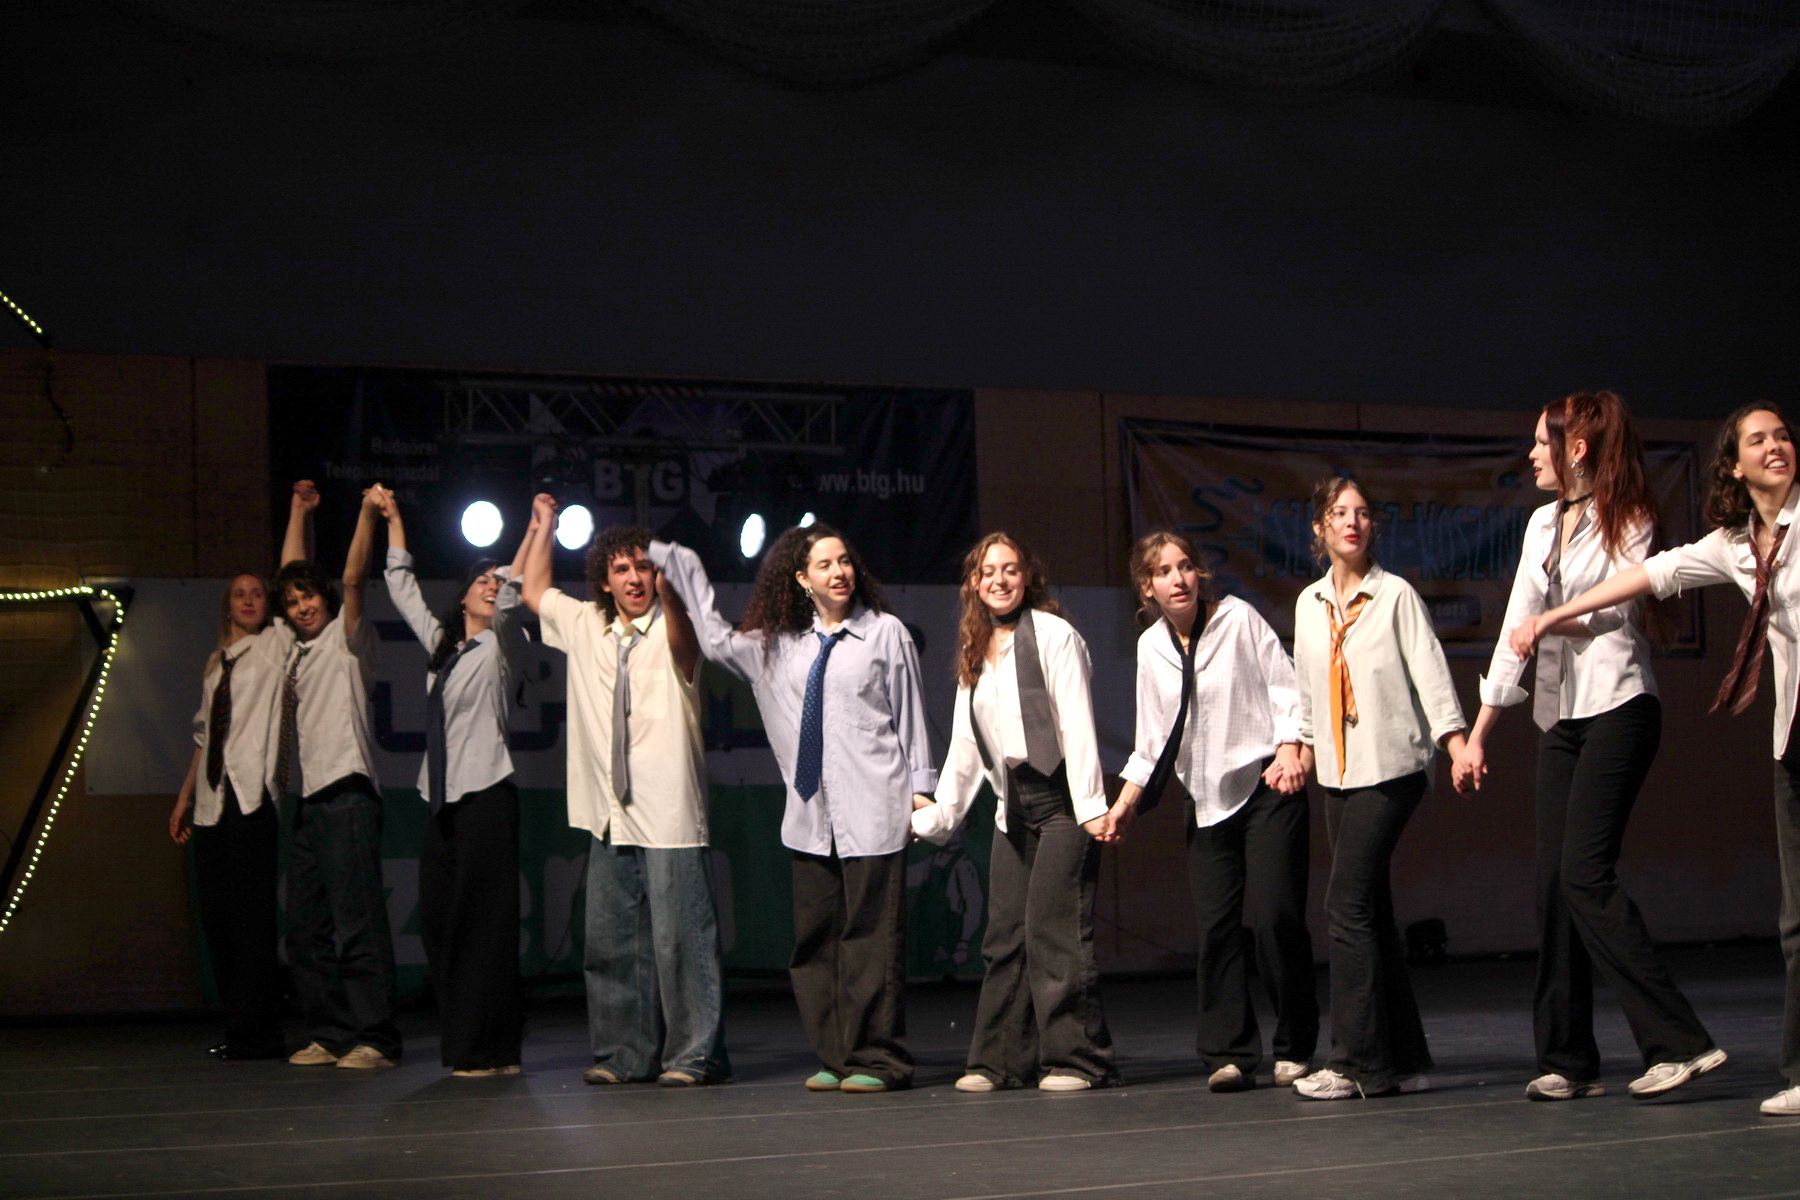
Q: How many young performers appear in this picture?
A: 10